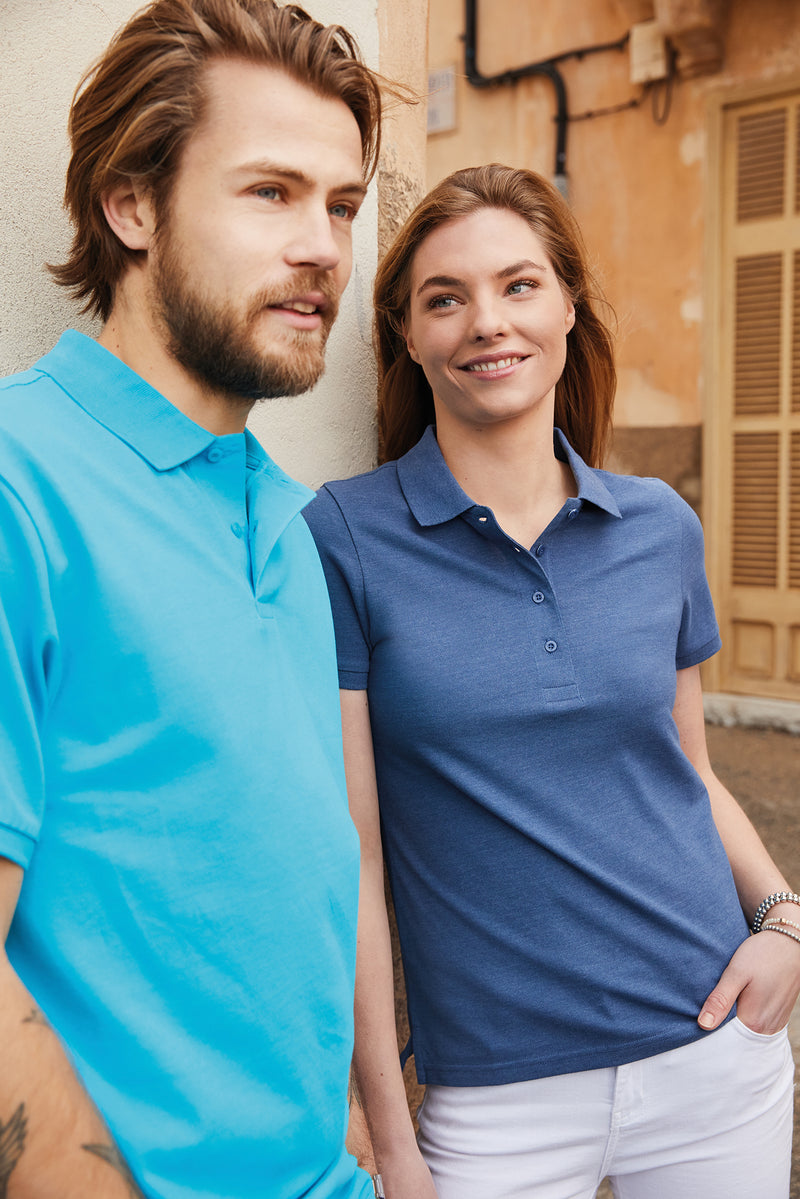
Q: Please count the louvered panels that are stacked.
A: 3